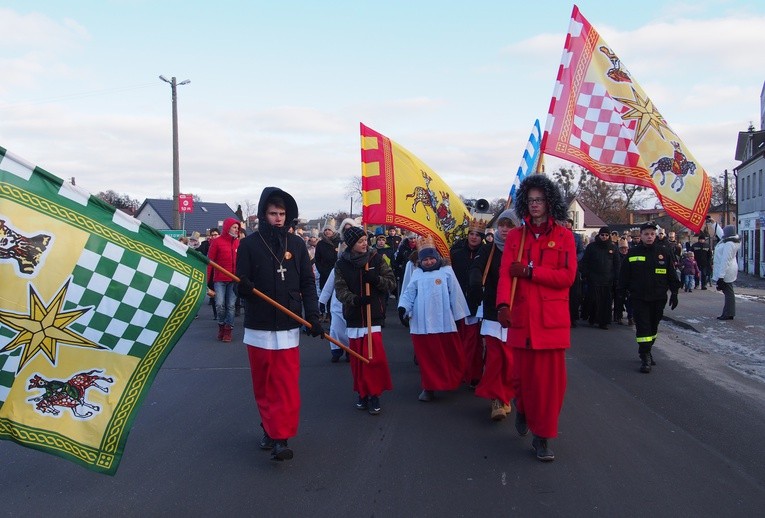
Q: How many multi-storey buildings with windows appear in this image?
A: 1